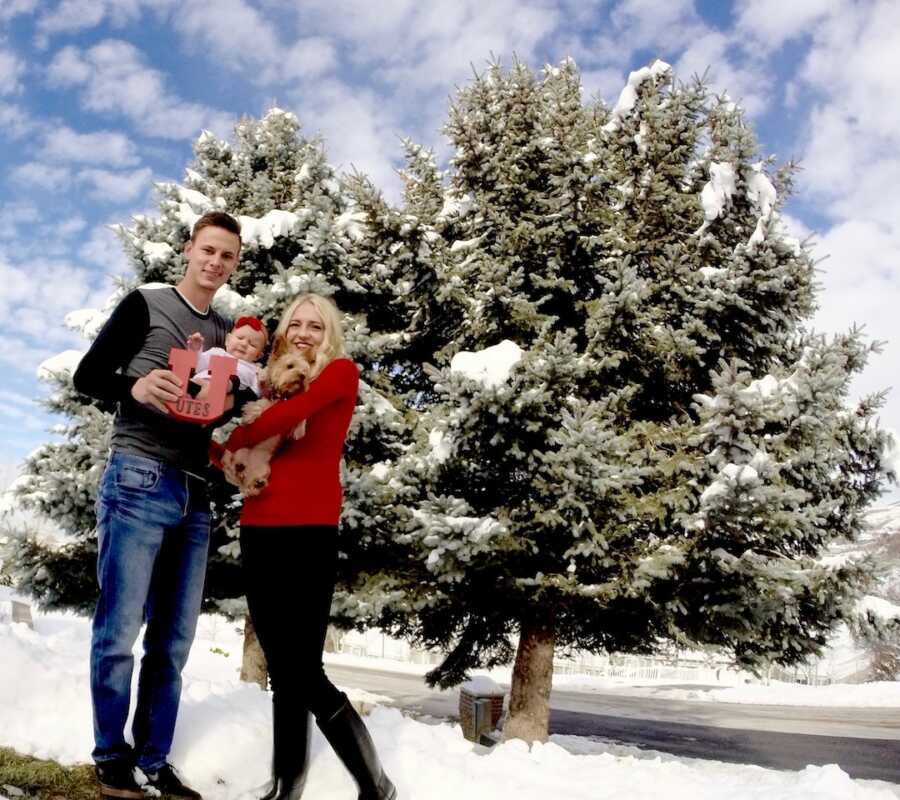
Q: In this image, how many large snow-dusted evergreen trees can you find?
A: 2